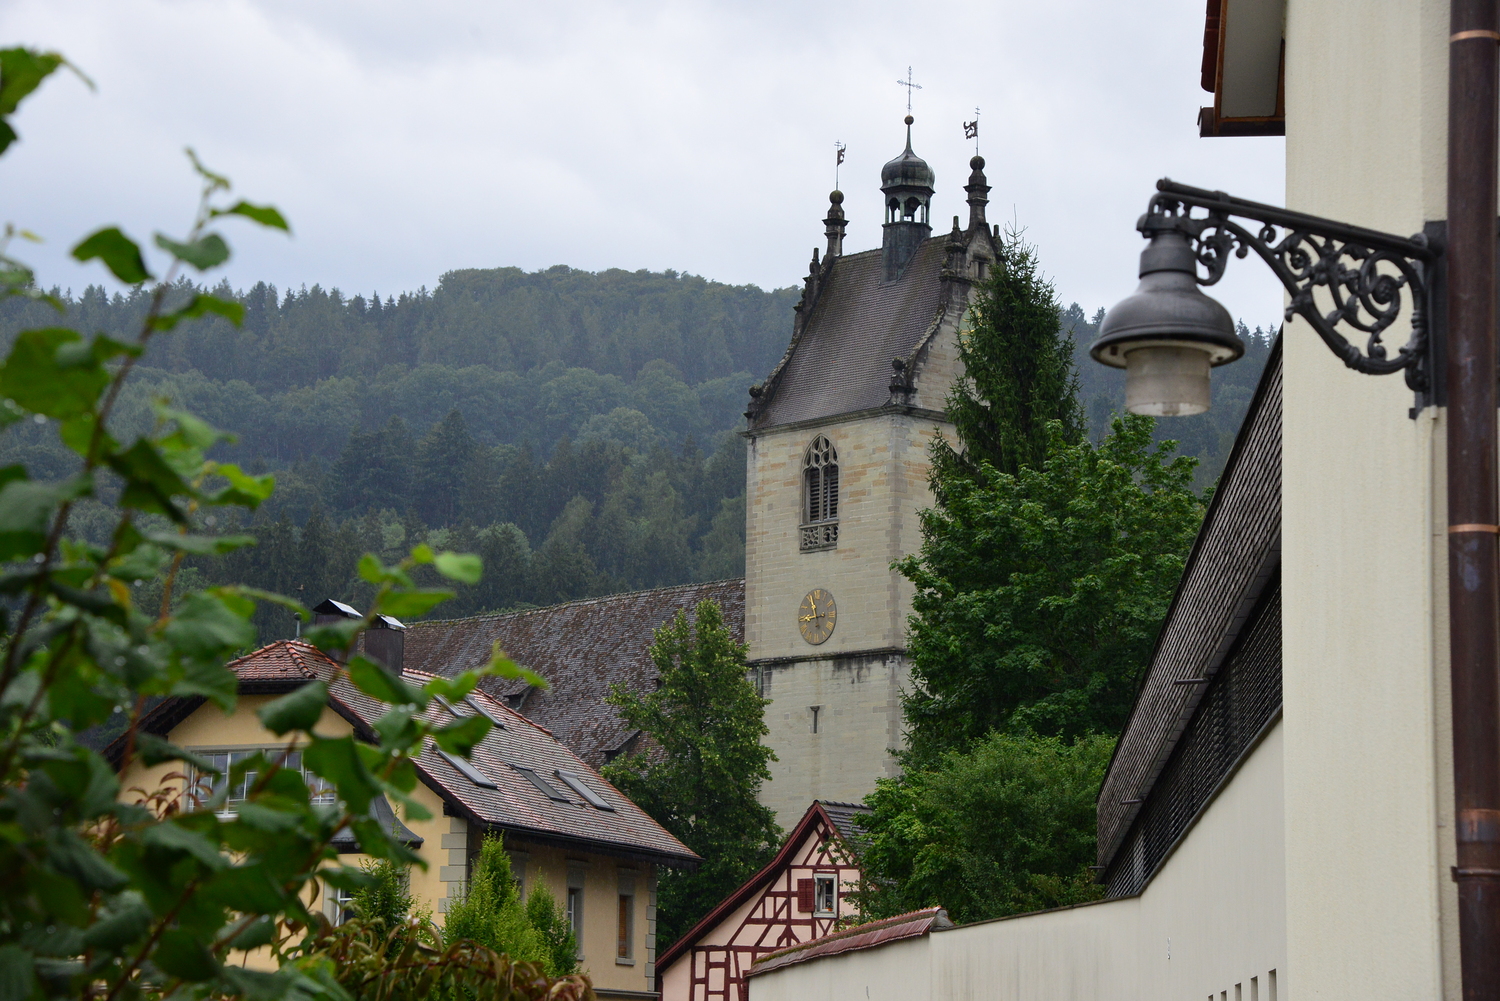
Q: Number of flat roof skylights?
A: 5